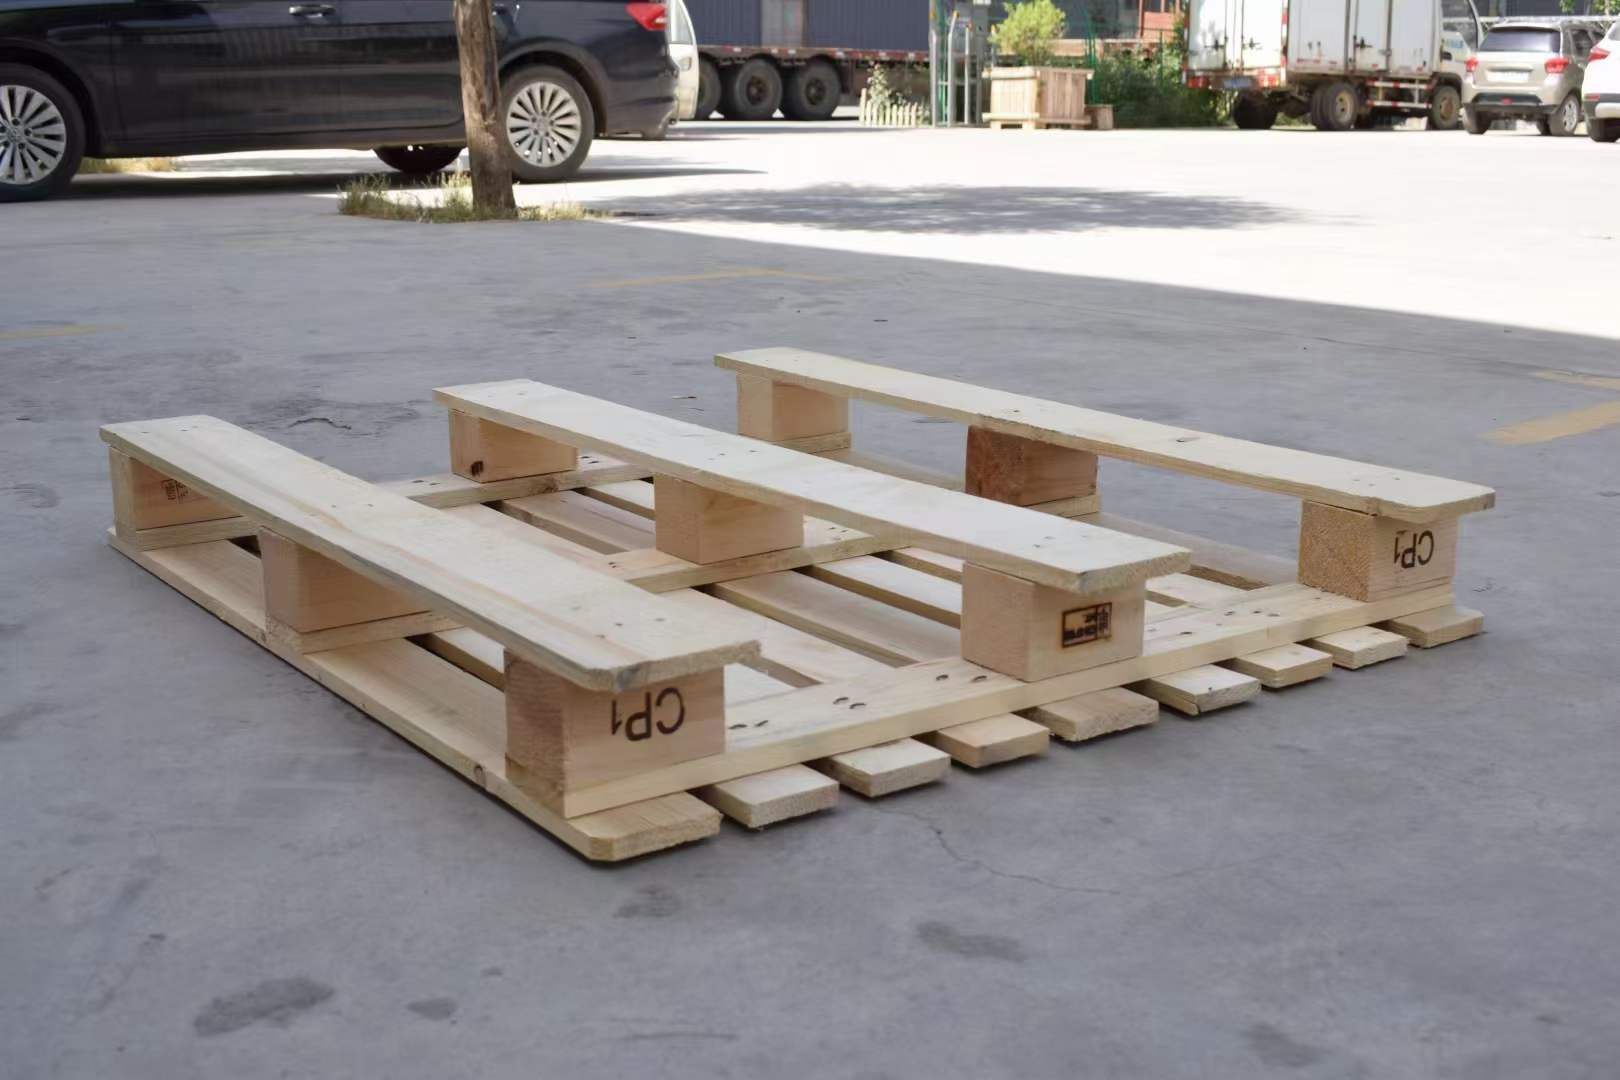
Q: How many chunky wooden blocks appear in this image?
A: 9